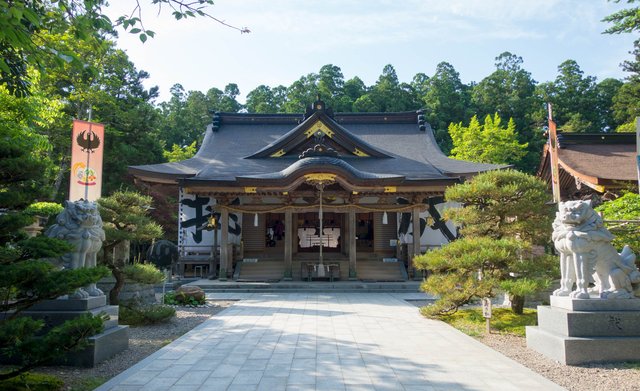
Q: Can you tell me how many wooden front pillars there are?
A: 4